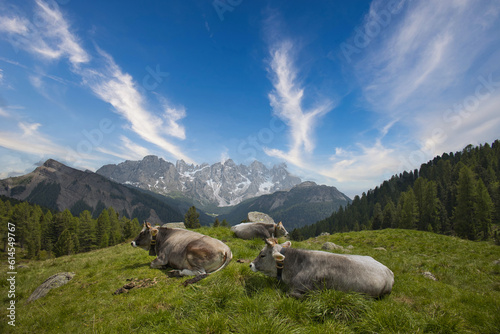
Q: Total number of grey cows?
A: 3